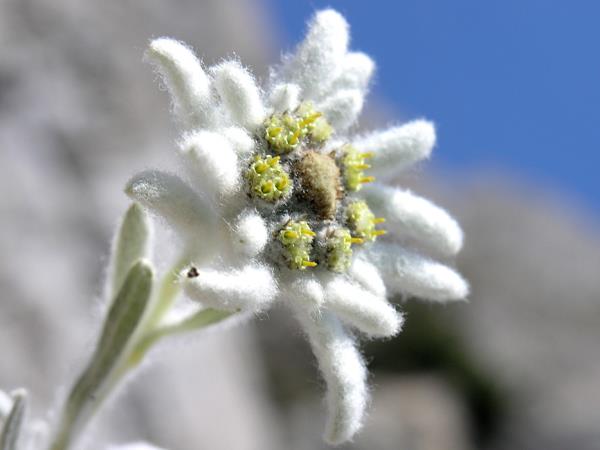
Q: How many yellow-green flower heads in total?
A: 7